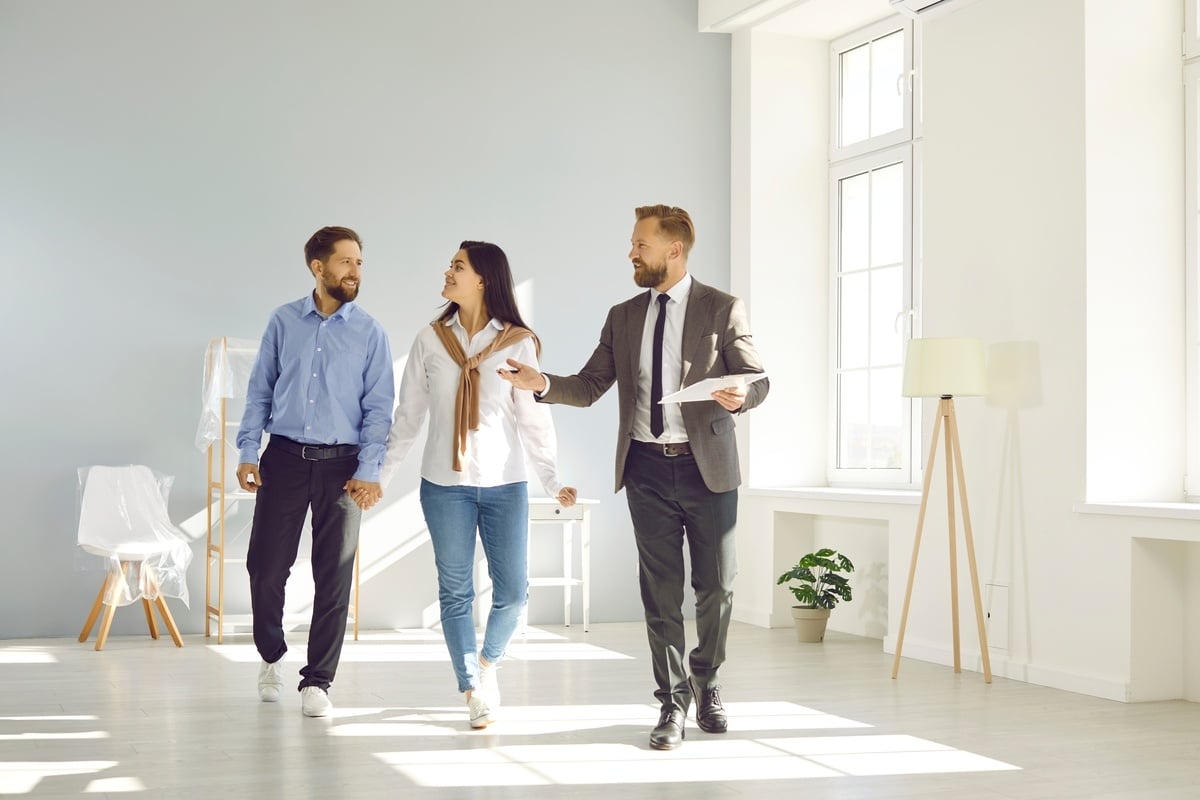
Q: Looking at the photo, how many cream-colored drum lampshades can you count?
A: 1